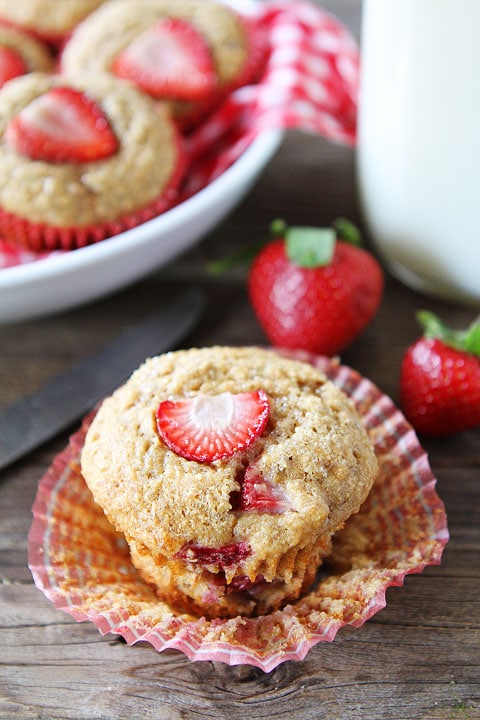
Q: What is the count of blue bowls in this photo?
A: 0